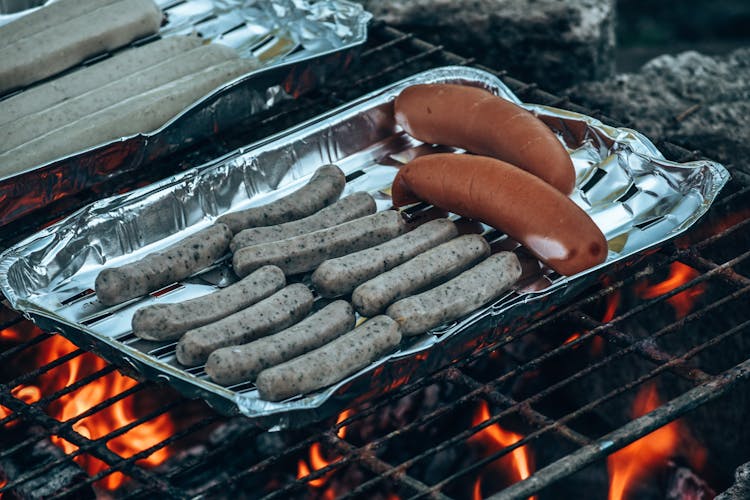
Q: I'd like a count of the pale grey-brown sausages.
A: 11